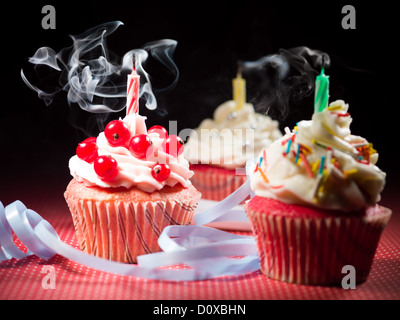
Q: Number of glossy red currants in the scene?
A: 7